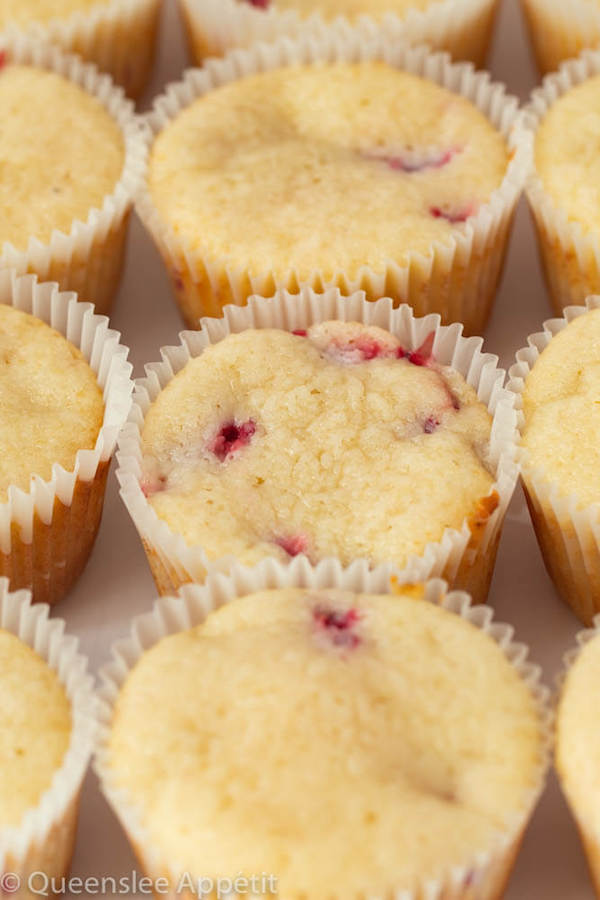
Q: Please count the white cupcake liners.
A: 12